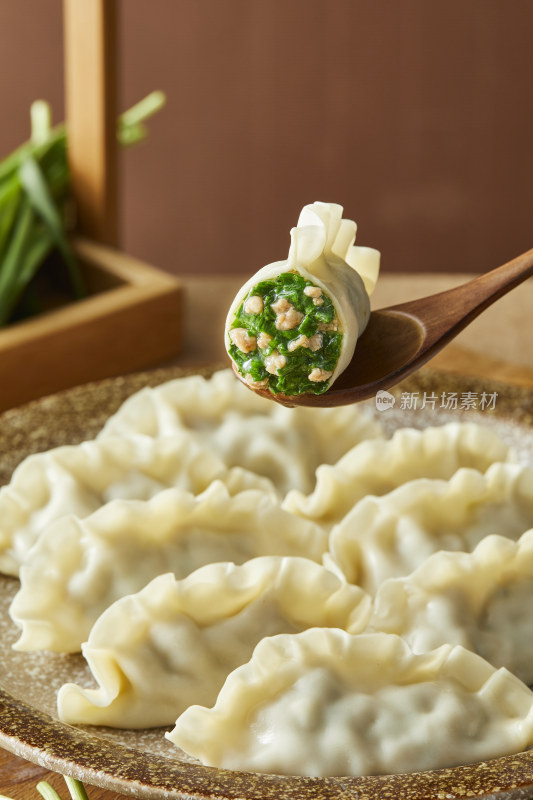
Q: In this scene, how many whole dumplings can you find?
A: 8